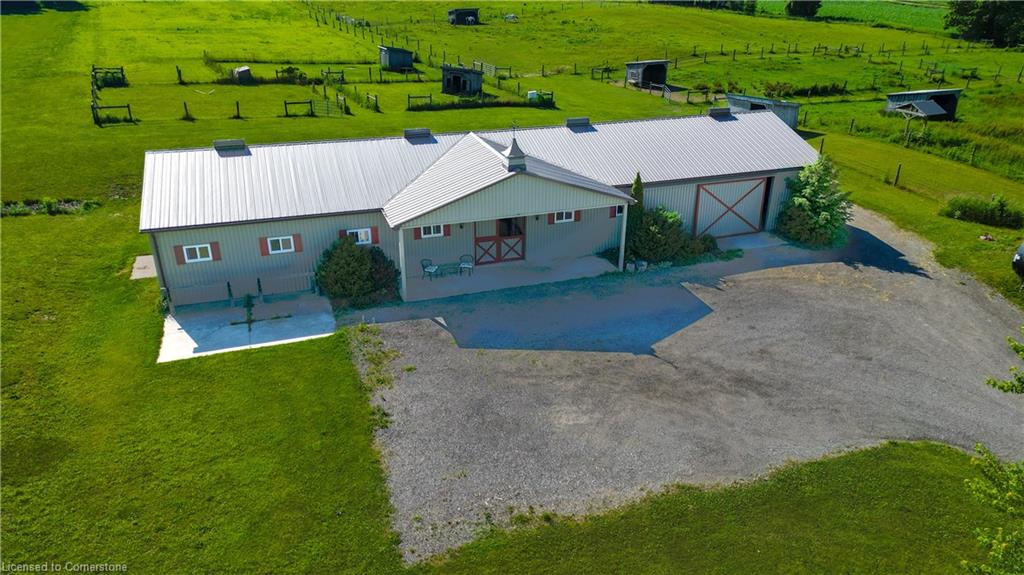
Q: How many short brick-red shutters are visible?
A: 11